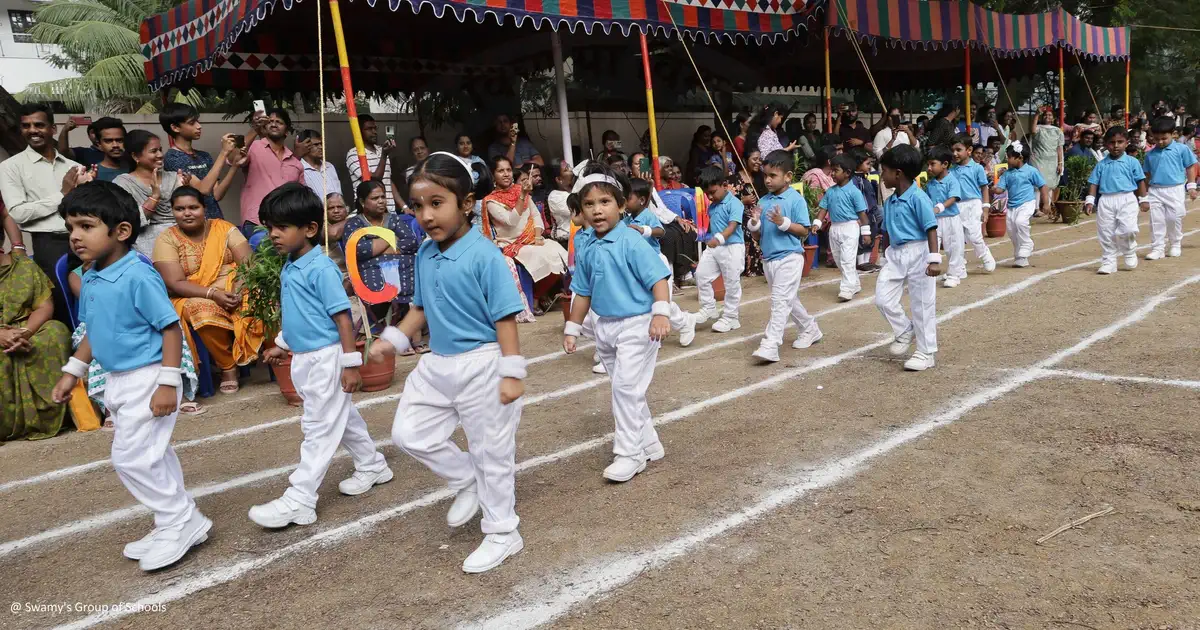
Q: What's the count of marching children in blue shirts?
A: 15